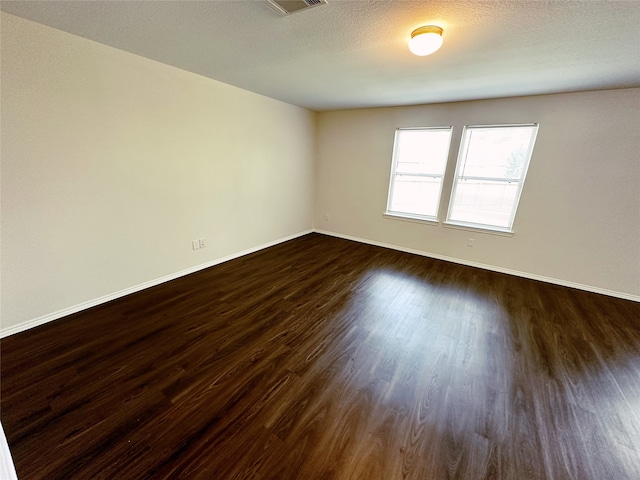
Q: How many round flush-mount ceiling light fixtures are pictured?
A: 1